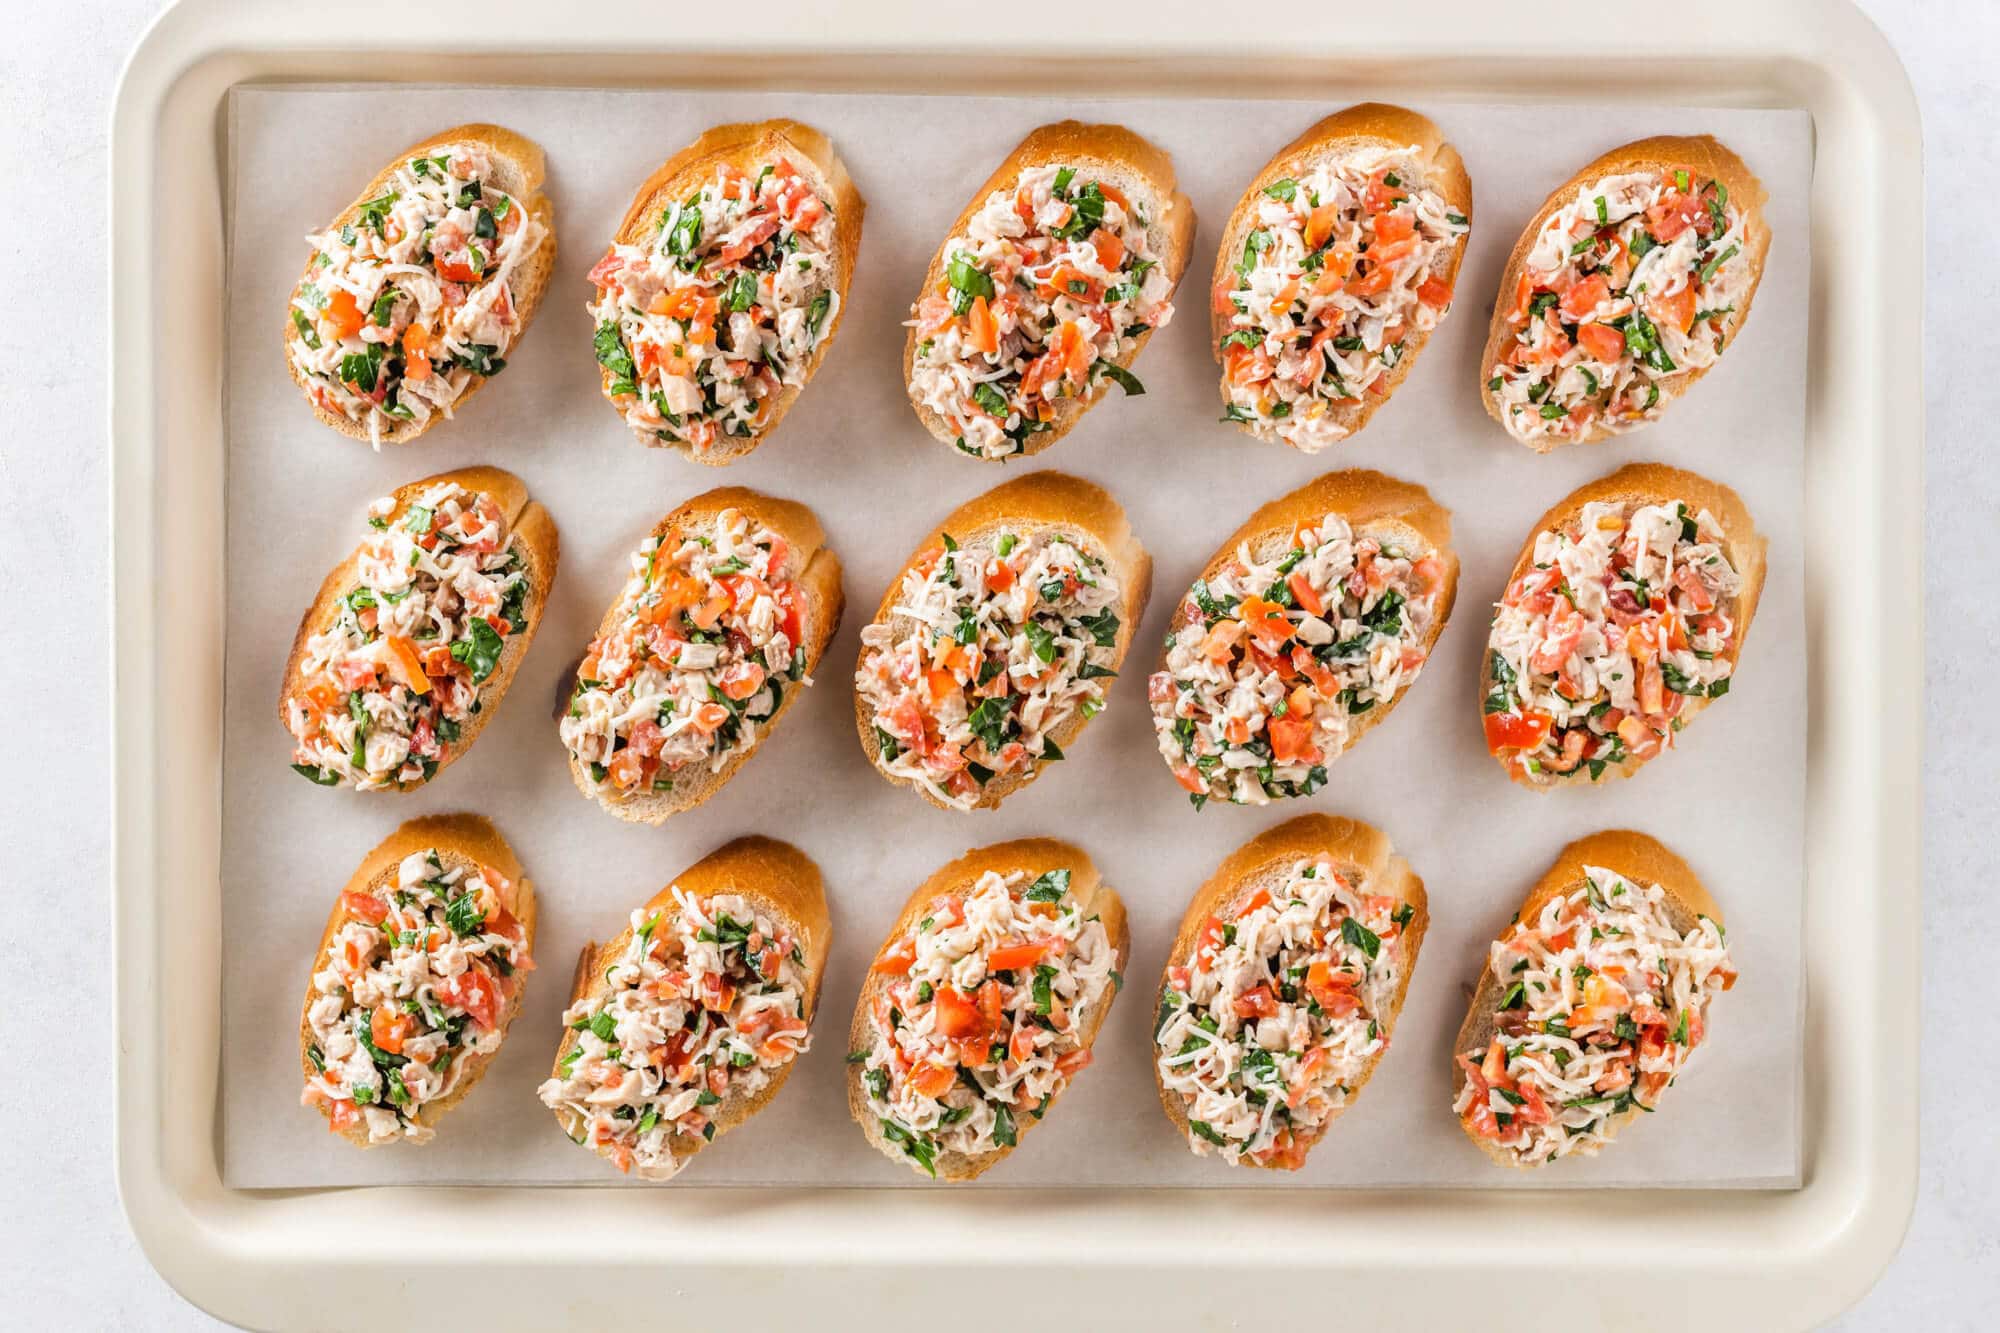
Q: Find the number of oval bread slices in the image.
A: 15